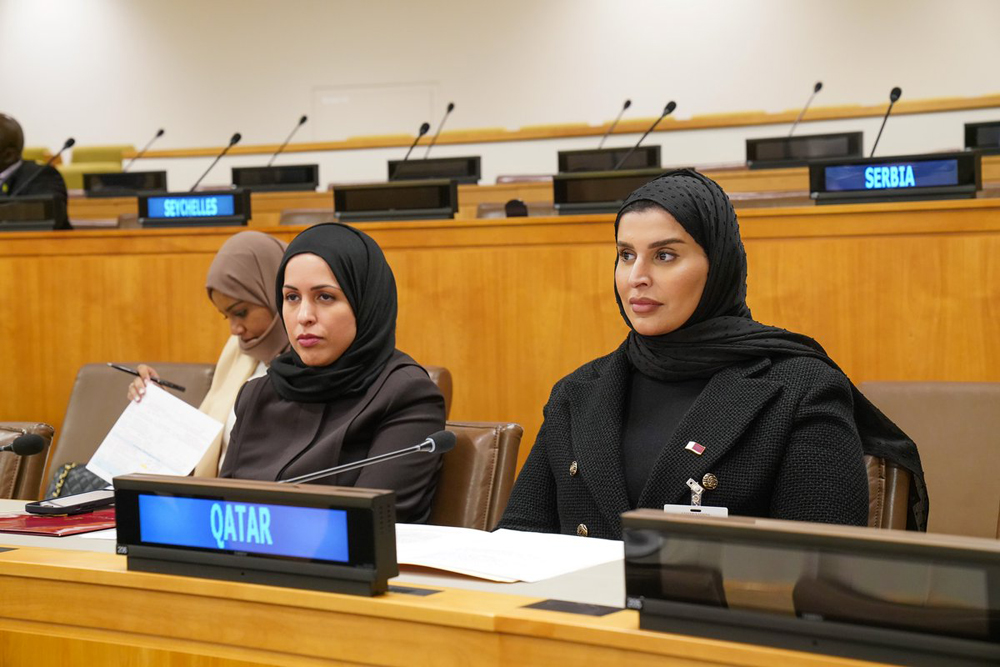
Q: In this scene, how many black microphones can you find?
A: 12